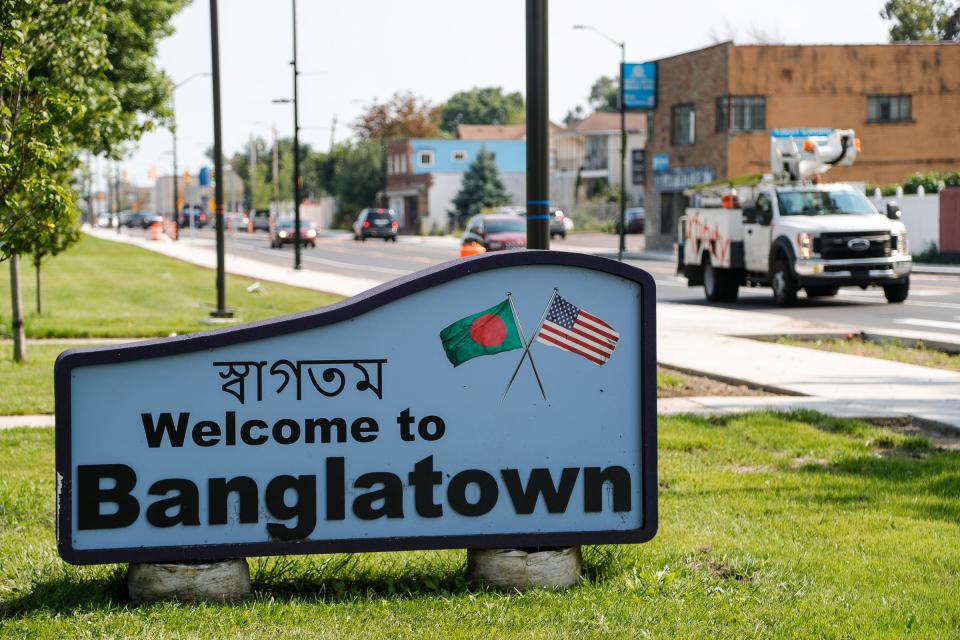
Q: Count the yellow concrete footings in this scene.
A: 0